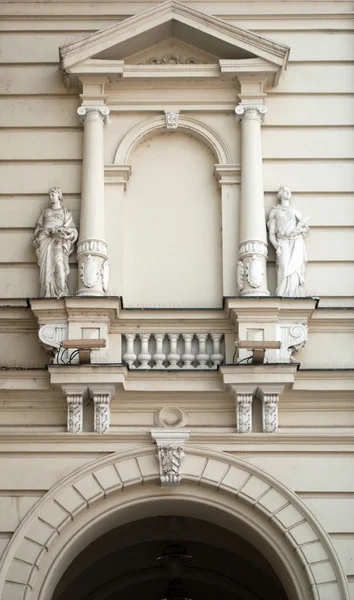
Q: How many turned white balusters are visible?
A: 7